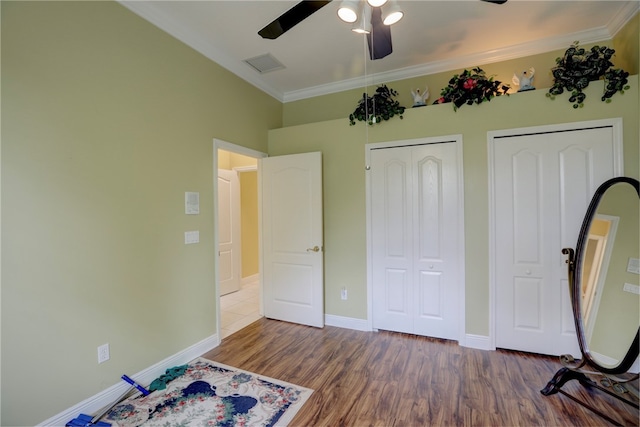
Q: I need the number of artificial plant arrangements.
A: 3